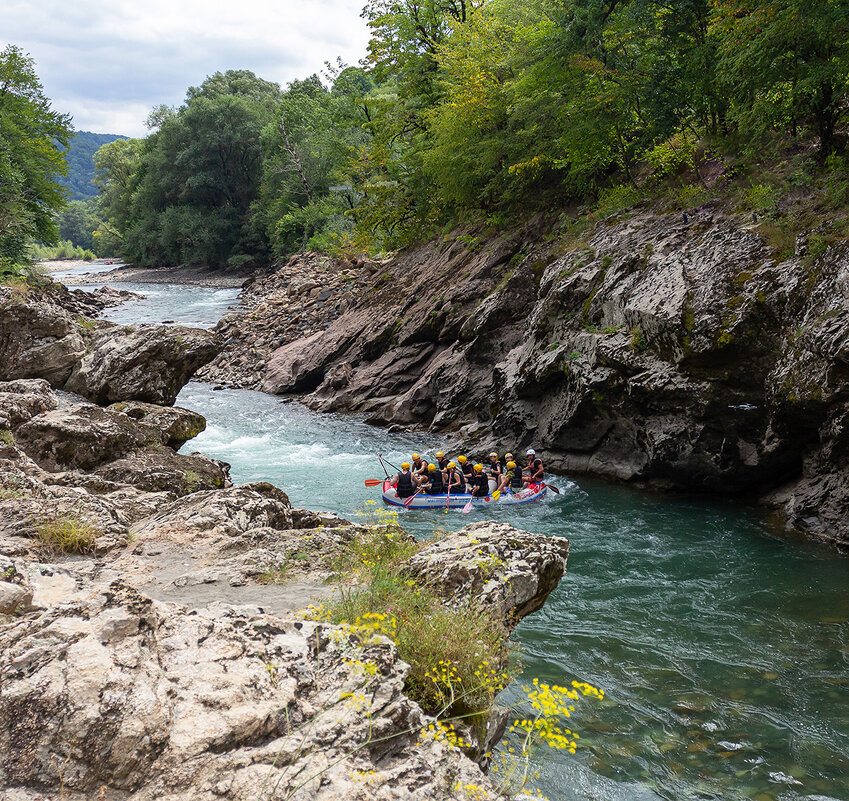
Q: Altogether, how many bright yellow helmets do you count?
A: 10